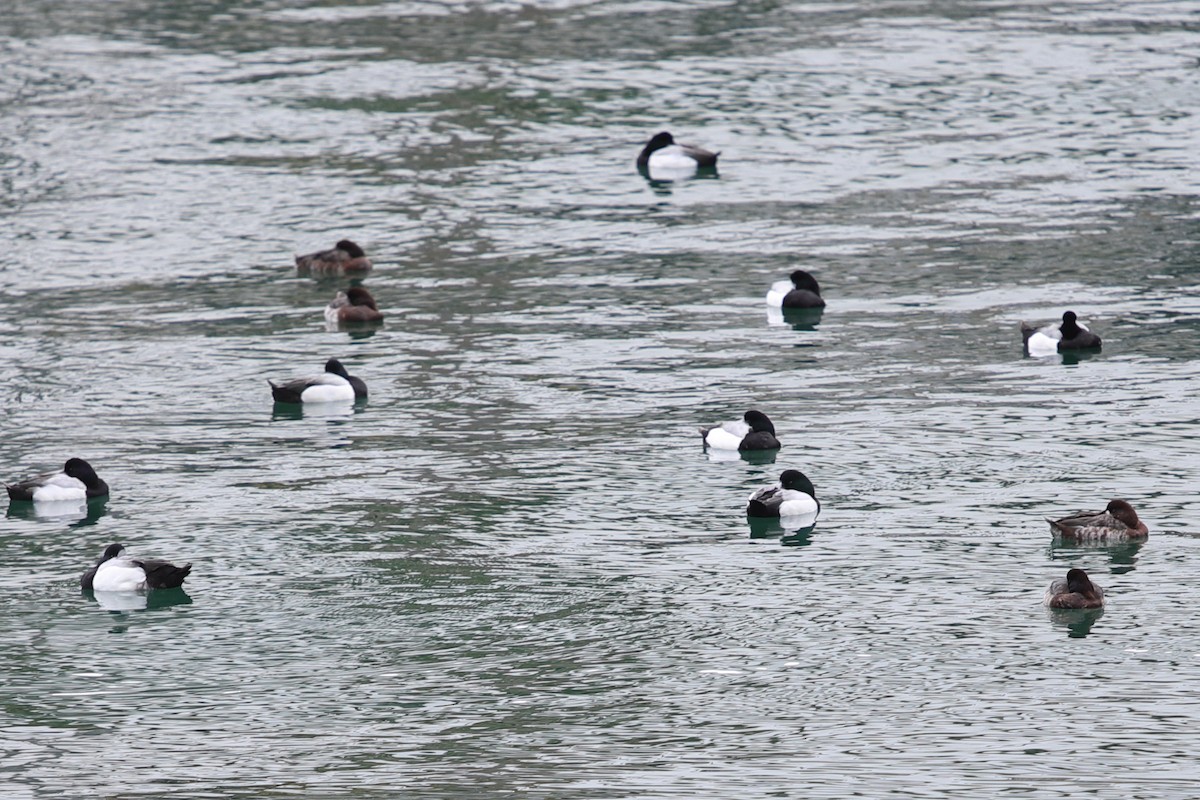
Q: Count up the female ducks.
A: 4